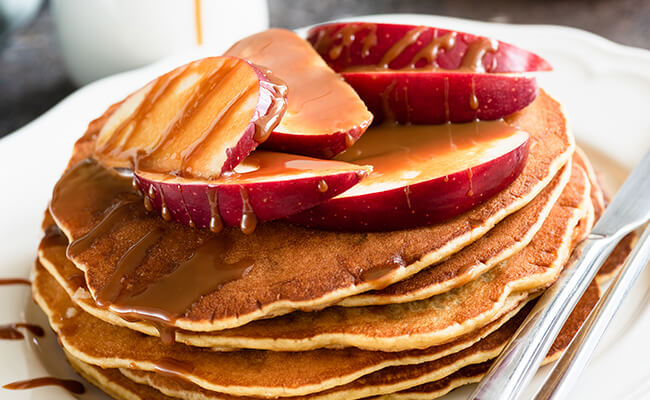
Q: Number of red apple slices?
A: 6